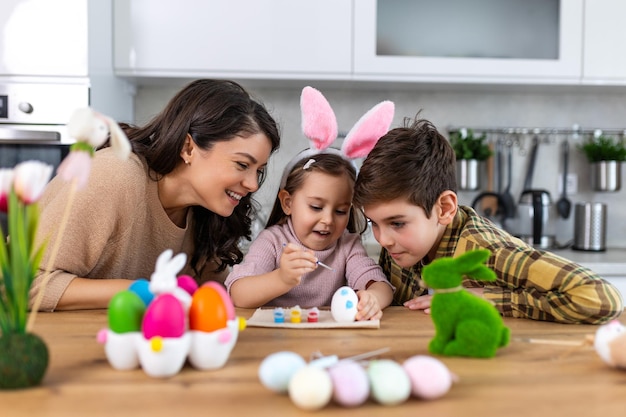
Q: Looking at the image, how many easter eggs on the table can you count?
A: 12